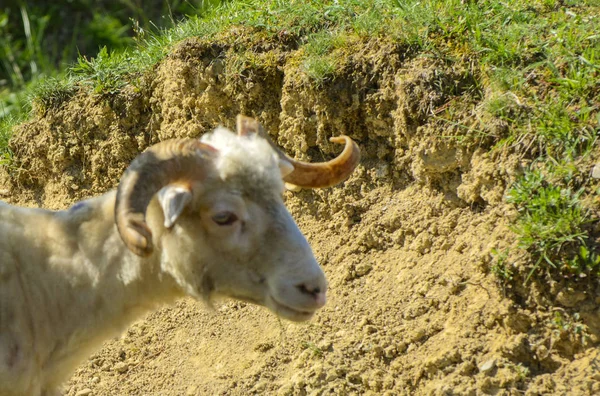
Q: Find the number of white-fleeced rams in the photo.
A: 1